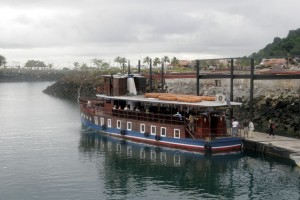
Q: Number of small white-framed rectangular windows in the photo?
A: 9